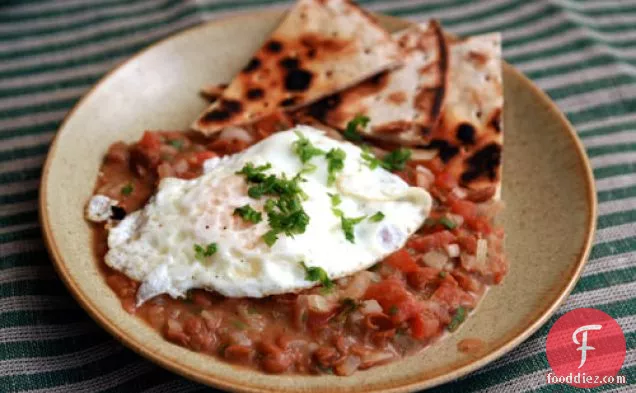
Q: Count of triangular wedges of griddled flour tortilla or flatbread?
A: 3